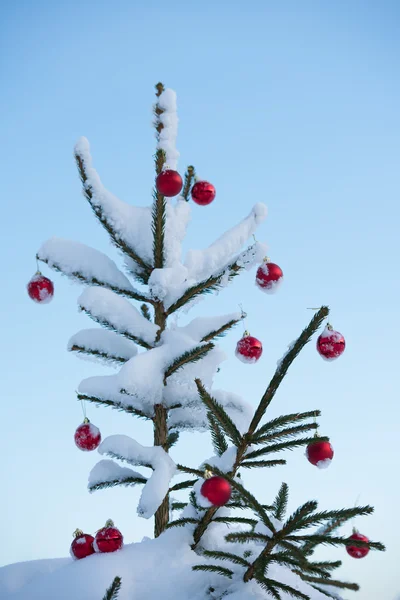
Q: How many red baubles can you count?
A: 12